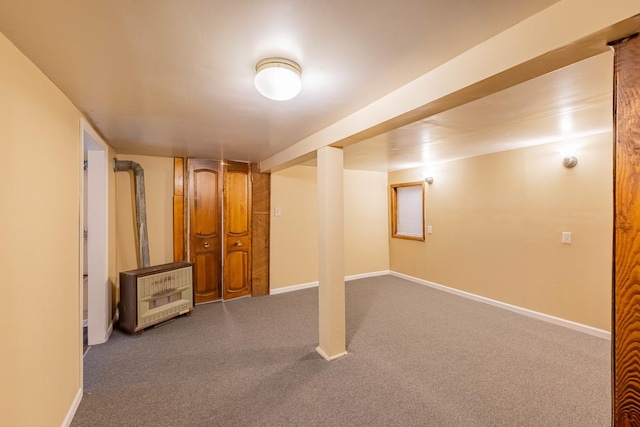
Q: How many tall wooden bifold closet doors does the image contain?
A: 2